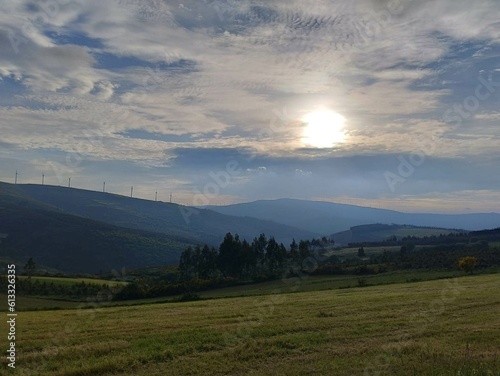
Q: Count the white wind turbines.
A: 7